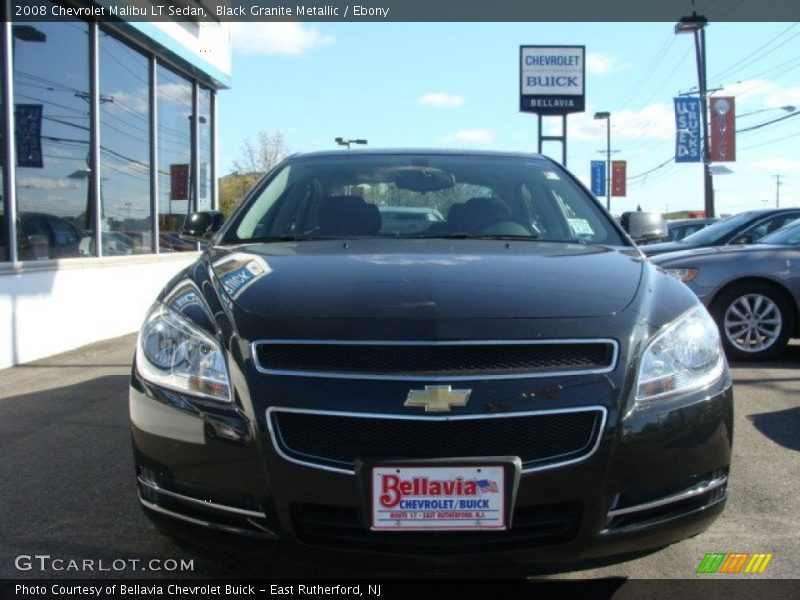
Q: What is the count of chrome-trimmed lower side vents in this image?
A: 2